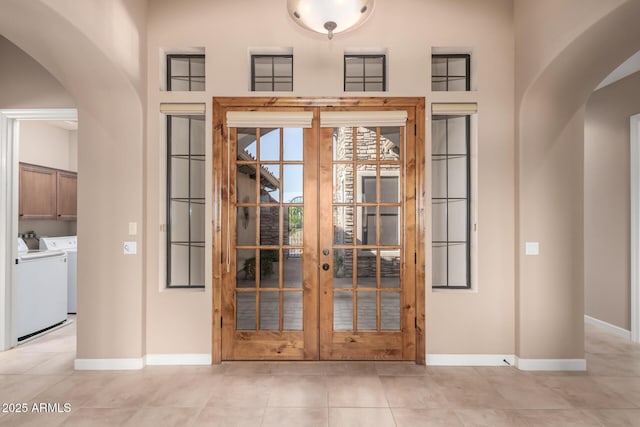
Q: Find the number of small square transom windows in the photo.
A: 4